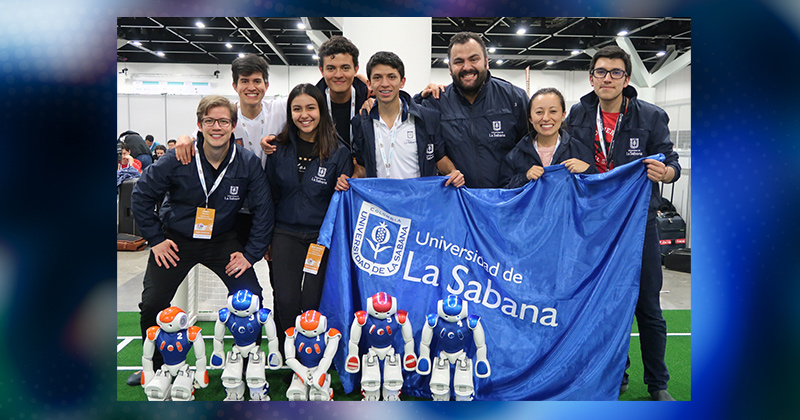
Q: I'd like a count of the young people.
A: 8